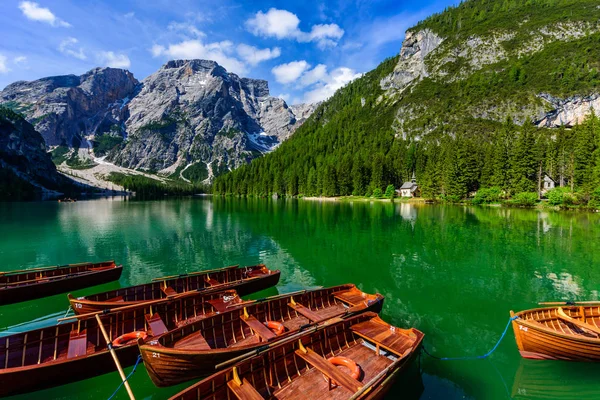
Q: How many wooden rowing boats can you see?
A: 6